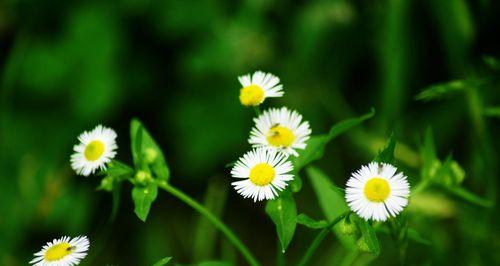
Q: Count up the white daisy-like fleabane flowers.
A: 6